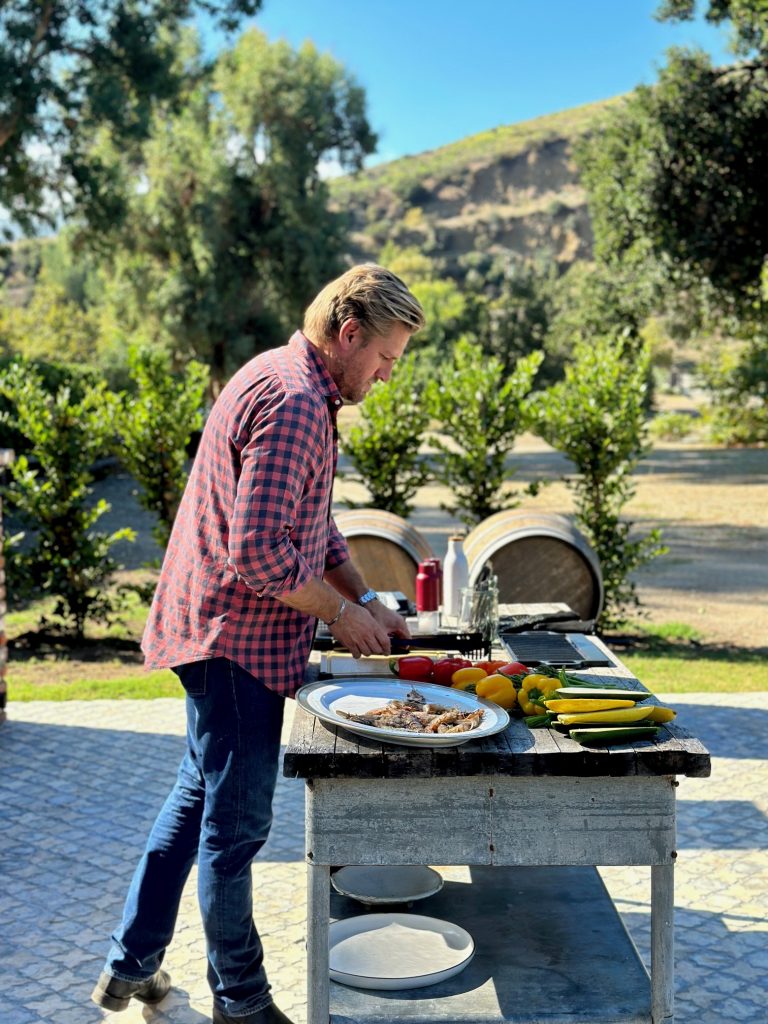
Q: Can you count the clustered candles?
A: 0